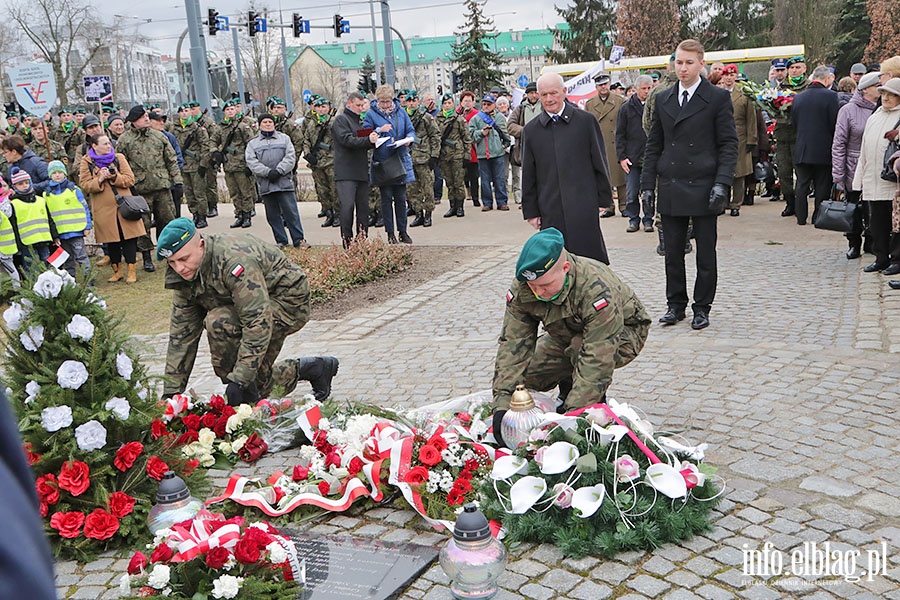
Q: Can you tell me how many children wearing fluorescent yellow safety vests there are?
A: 3